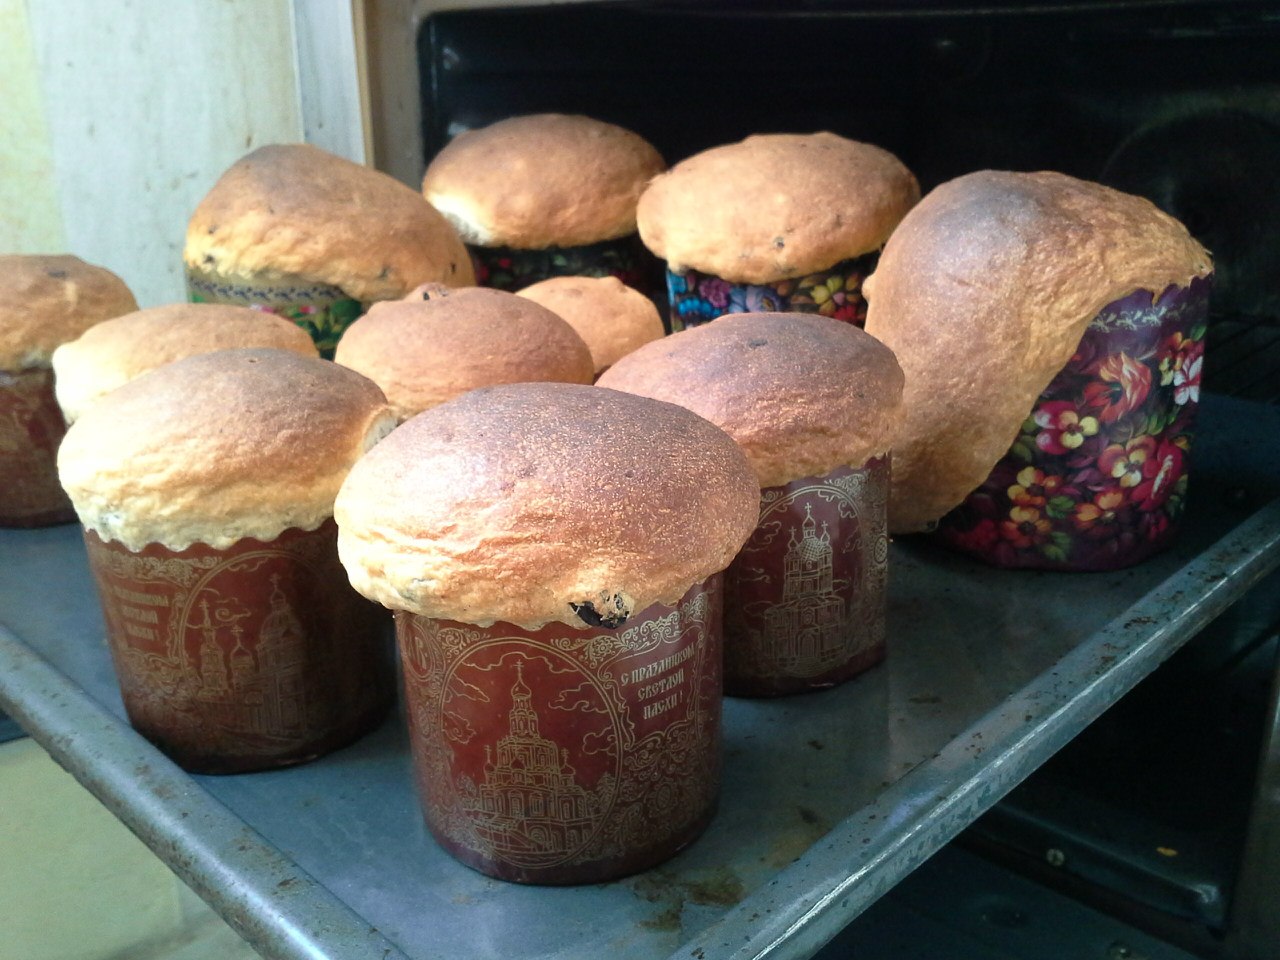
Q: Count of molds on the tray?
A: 11